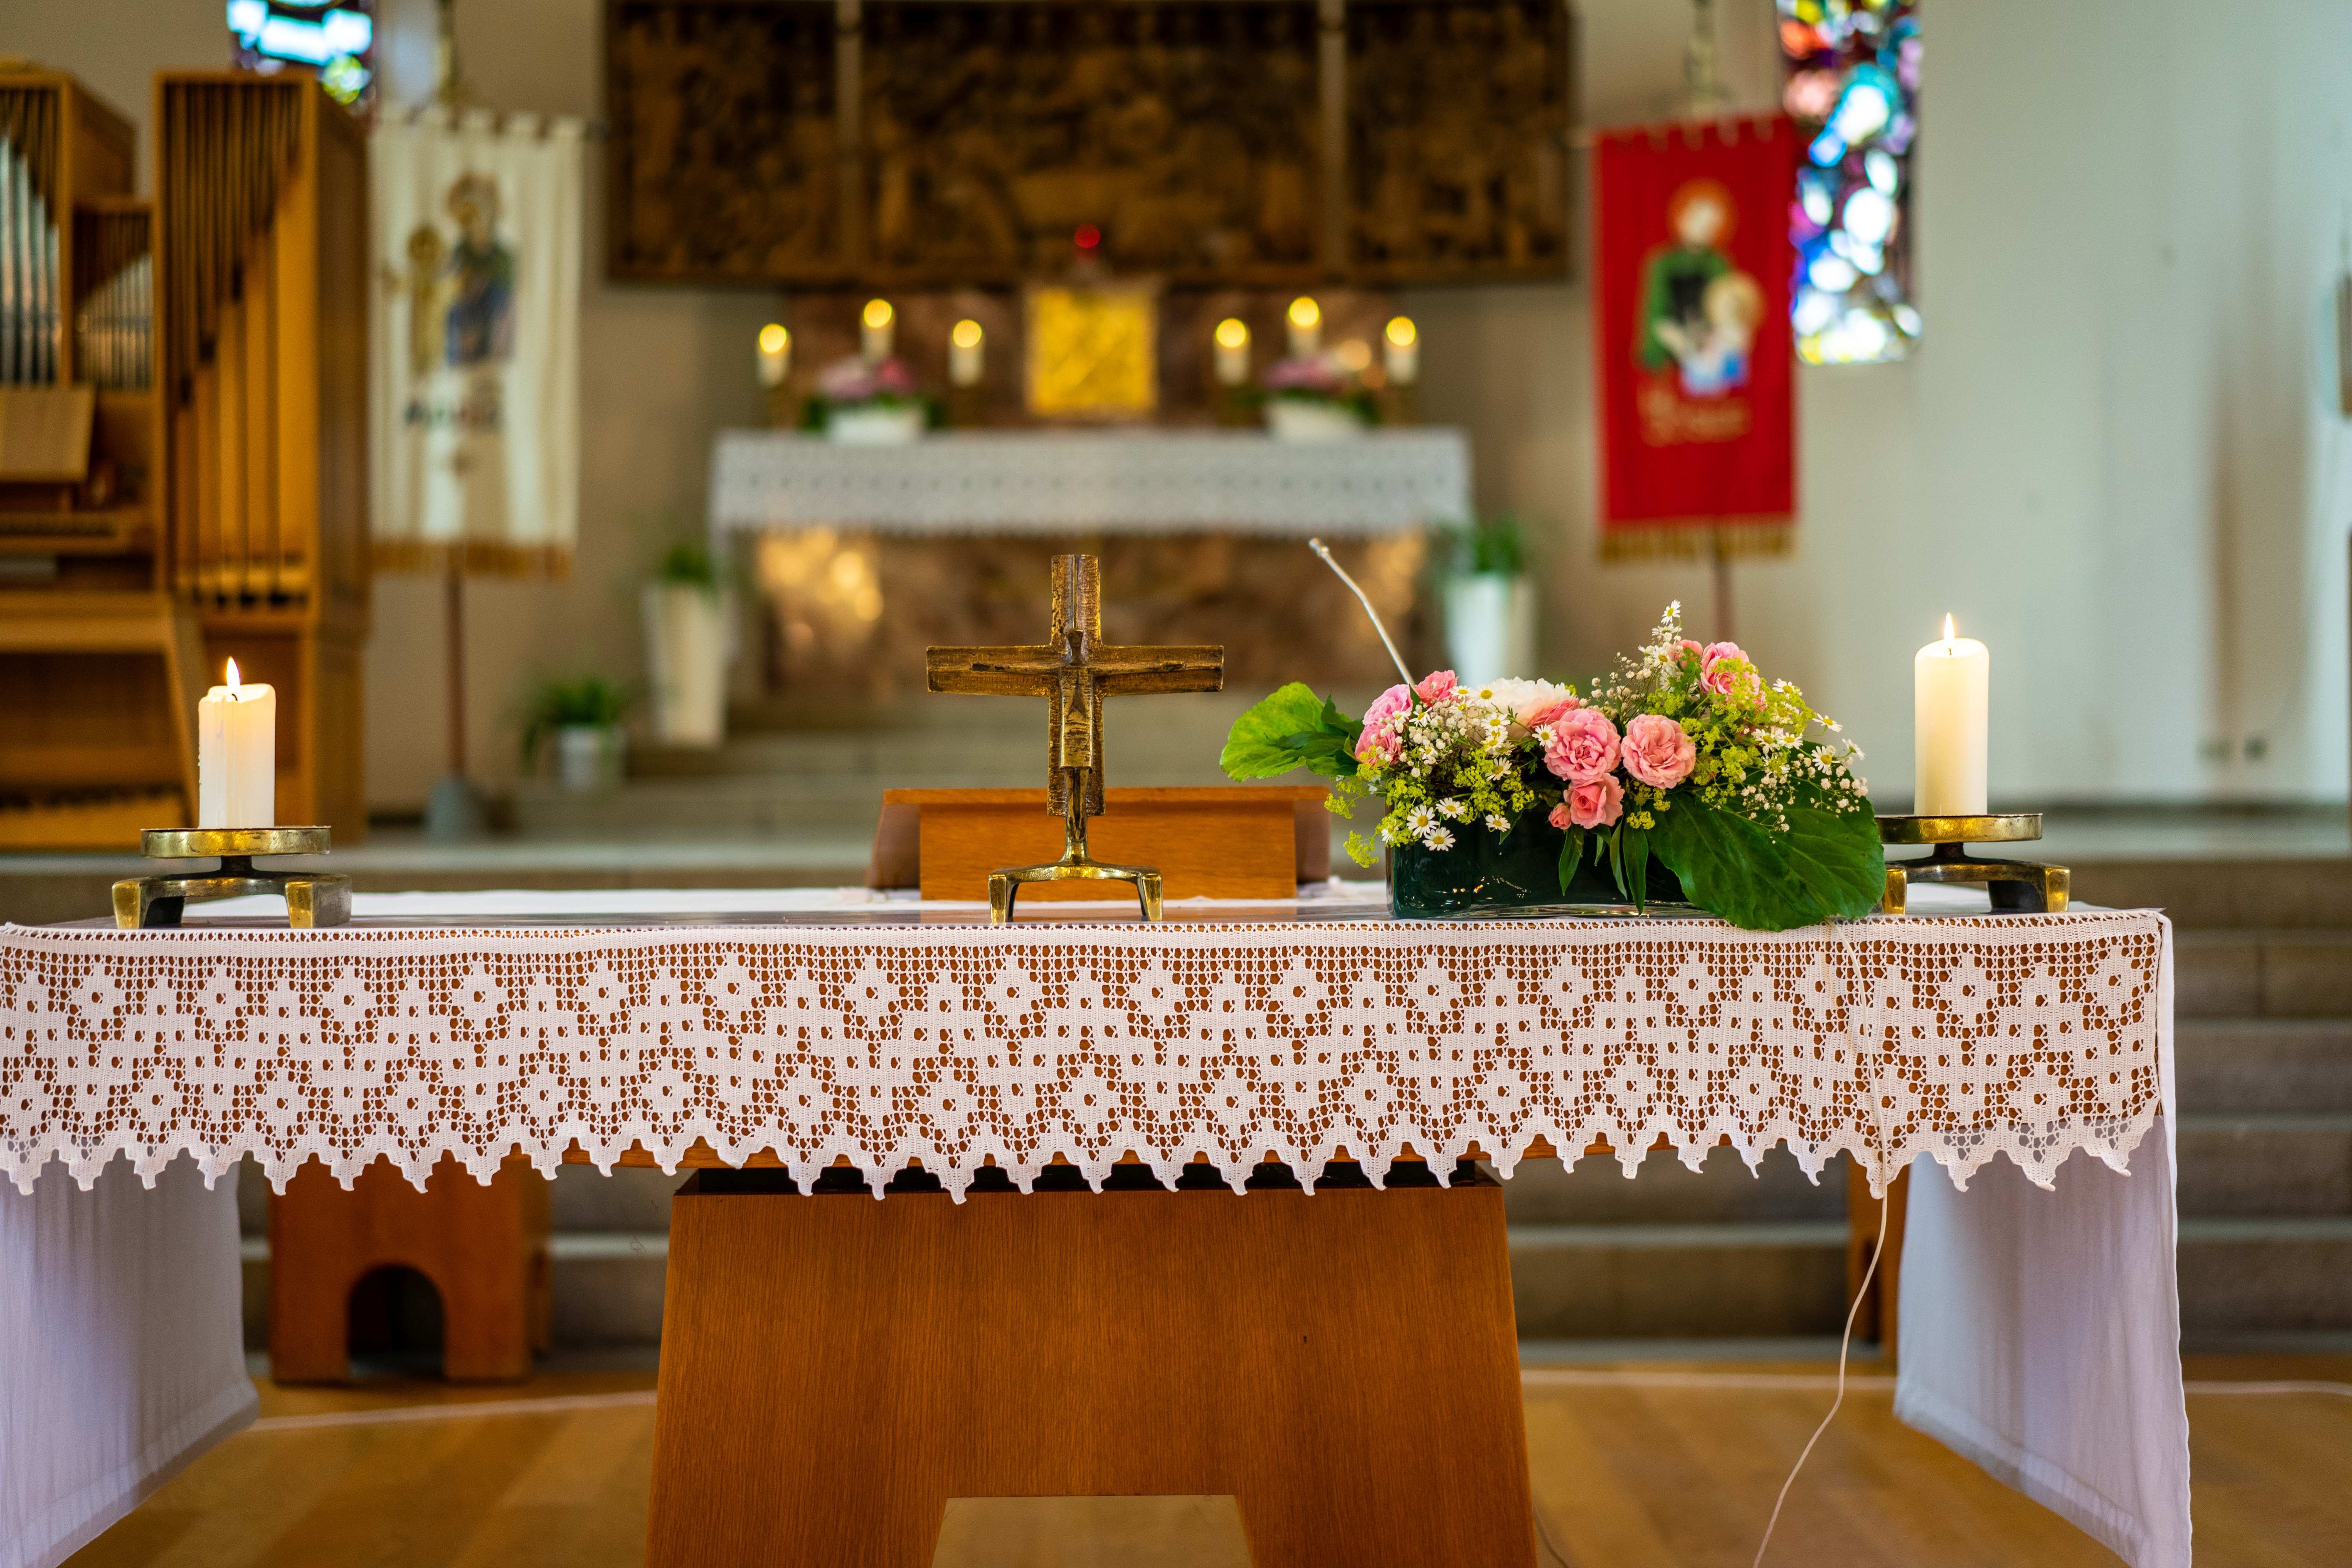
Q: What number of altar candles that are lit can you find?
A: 8